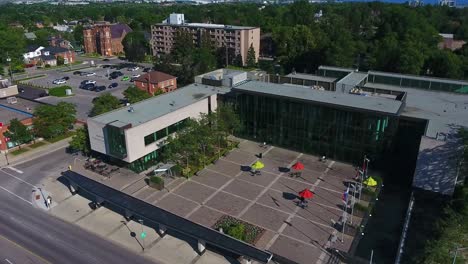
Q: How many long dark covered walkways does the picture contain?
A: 1